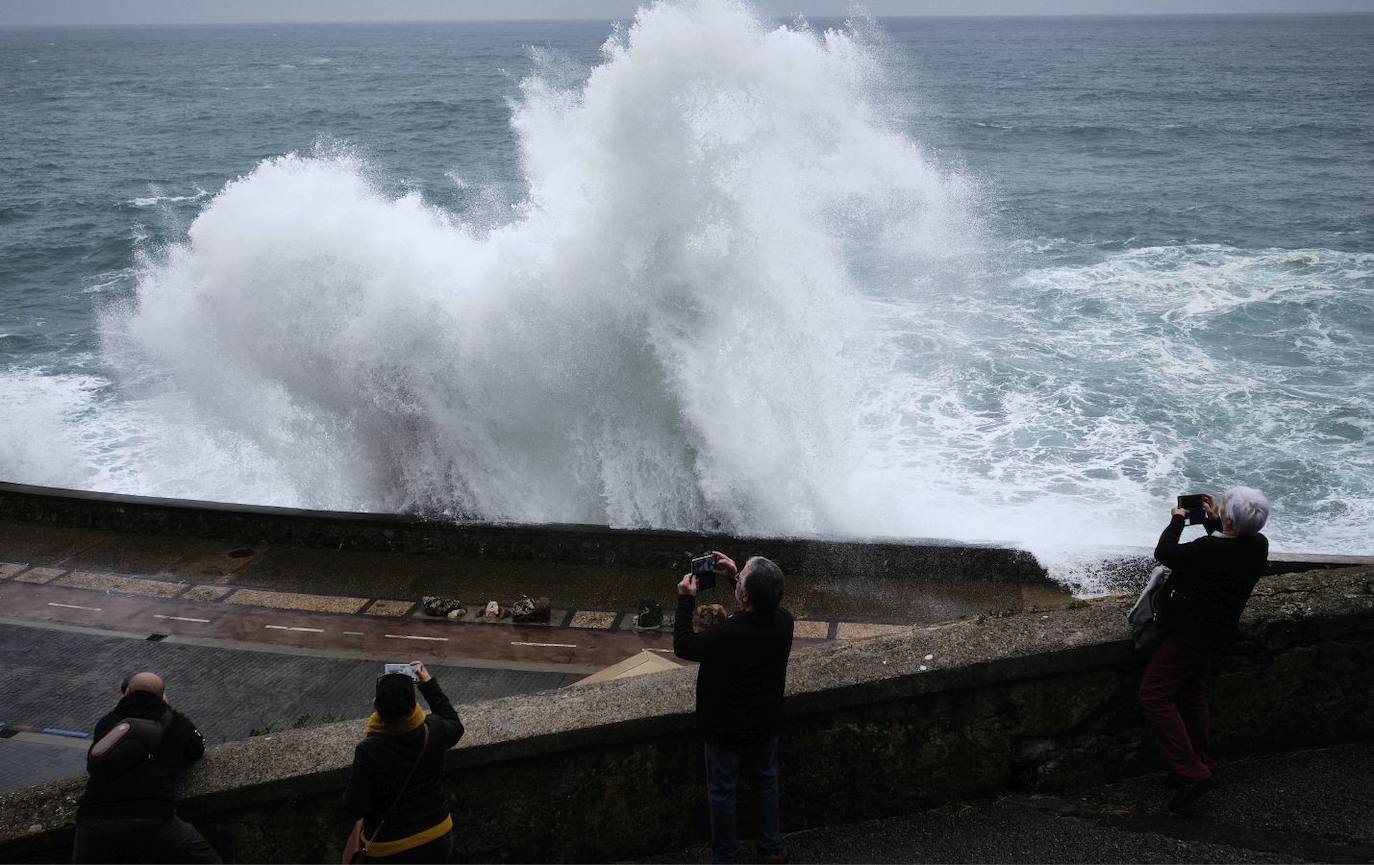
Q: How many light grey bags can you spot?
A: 1